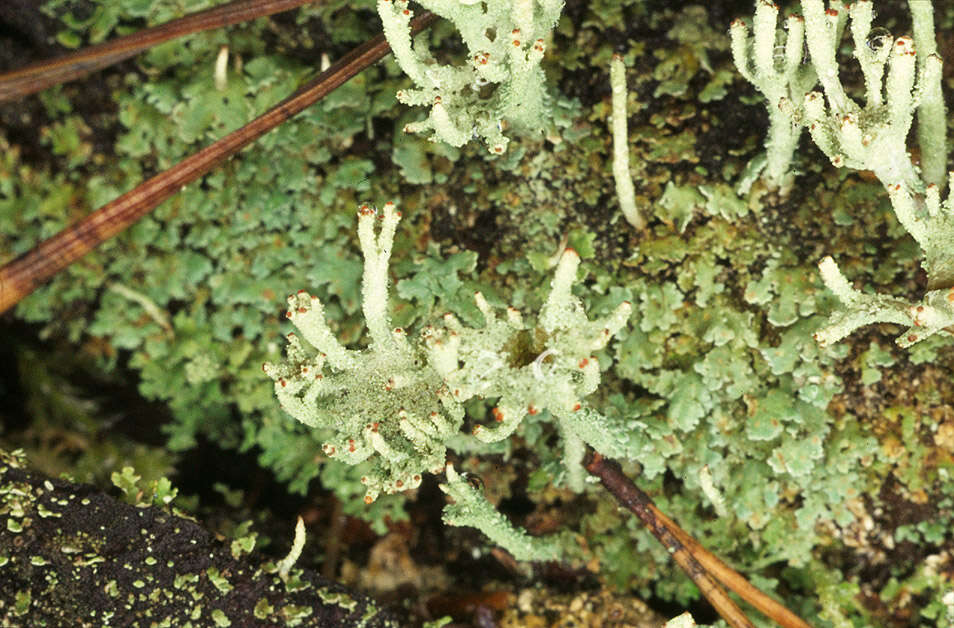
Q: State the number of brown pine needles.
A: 4